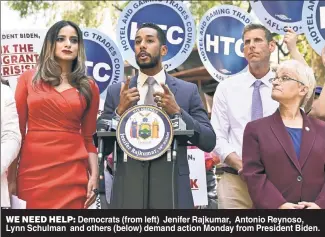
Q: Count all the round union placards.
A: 5